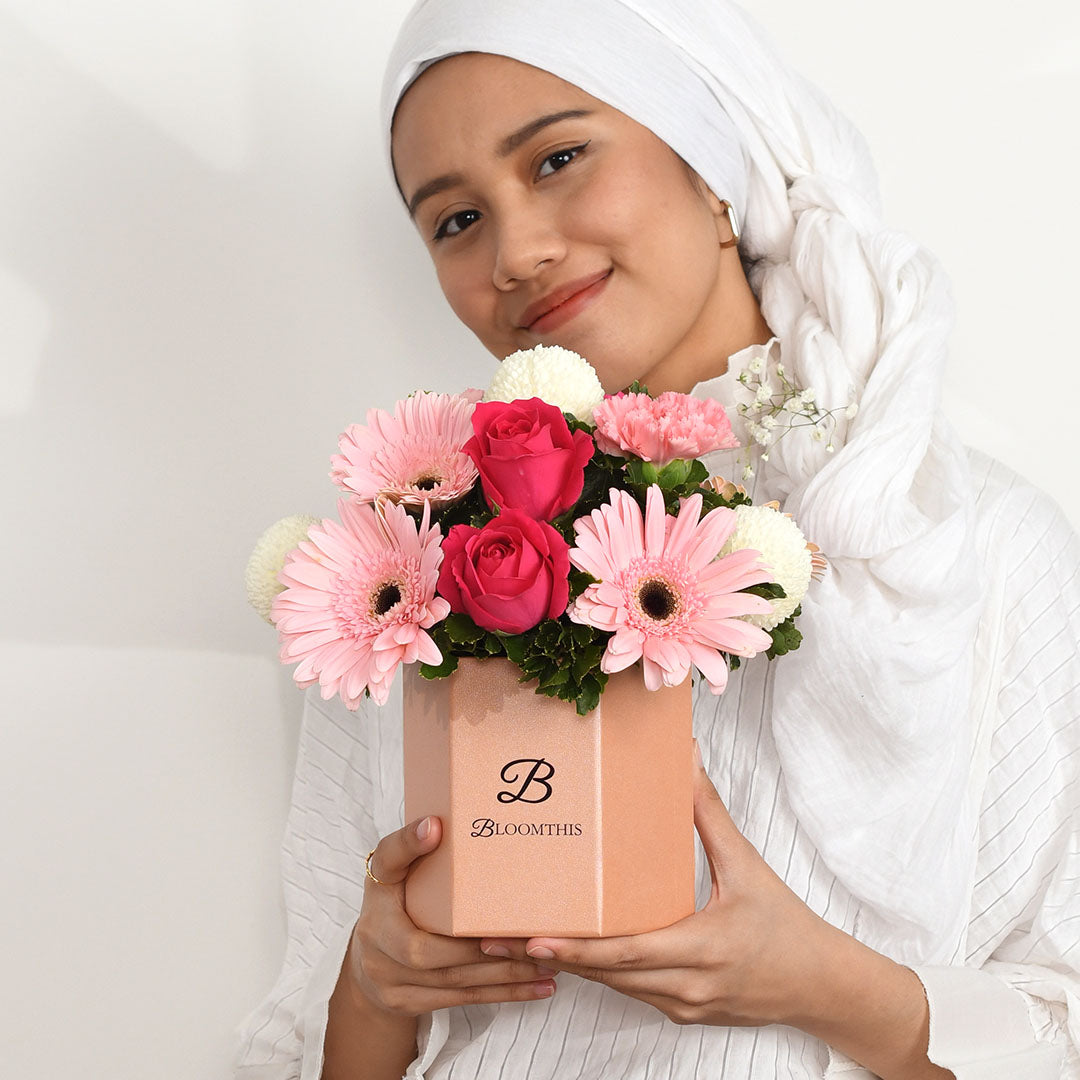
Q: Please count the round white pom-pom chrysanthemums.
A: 3